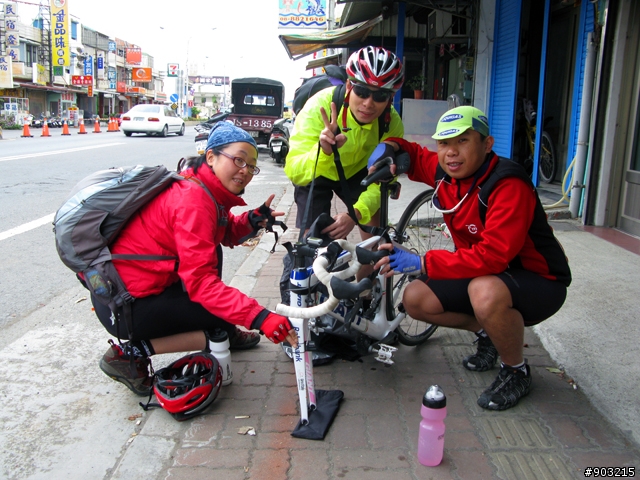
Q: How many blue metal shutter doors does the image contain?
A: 2